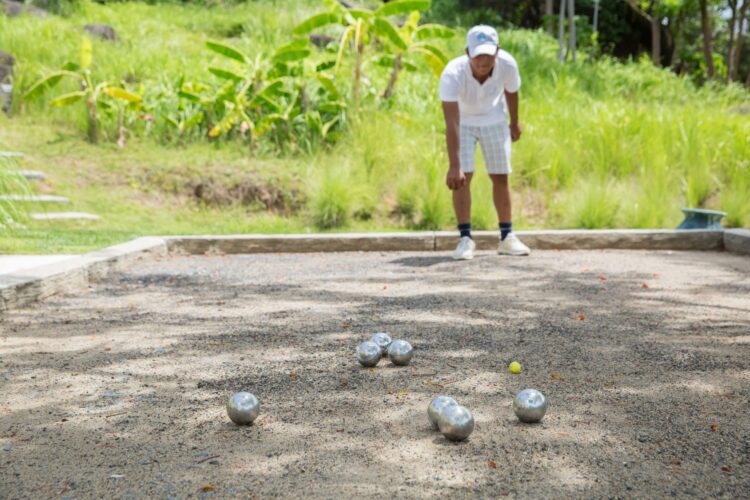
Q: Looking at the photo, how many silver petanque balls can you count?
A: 7